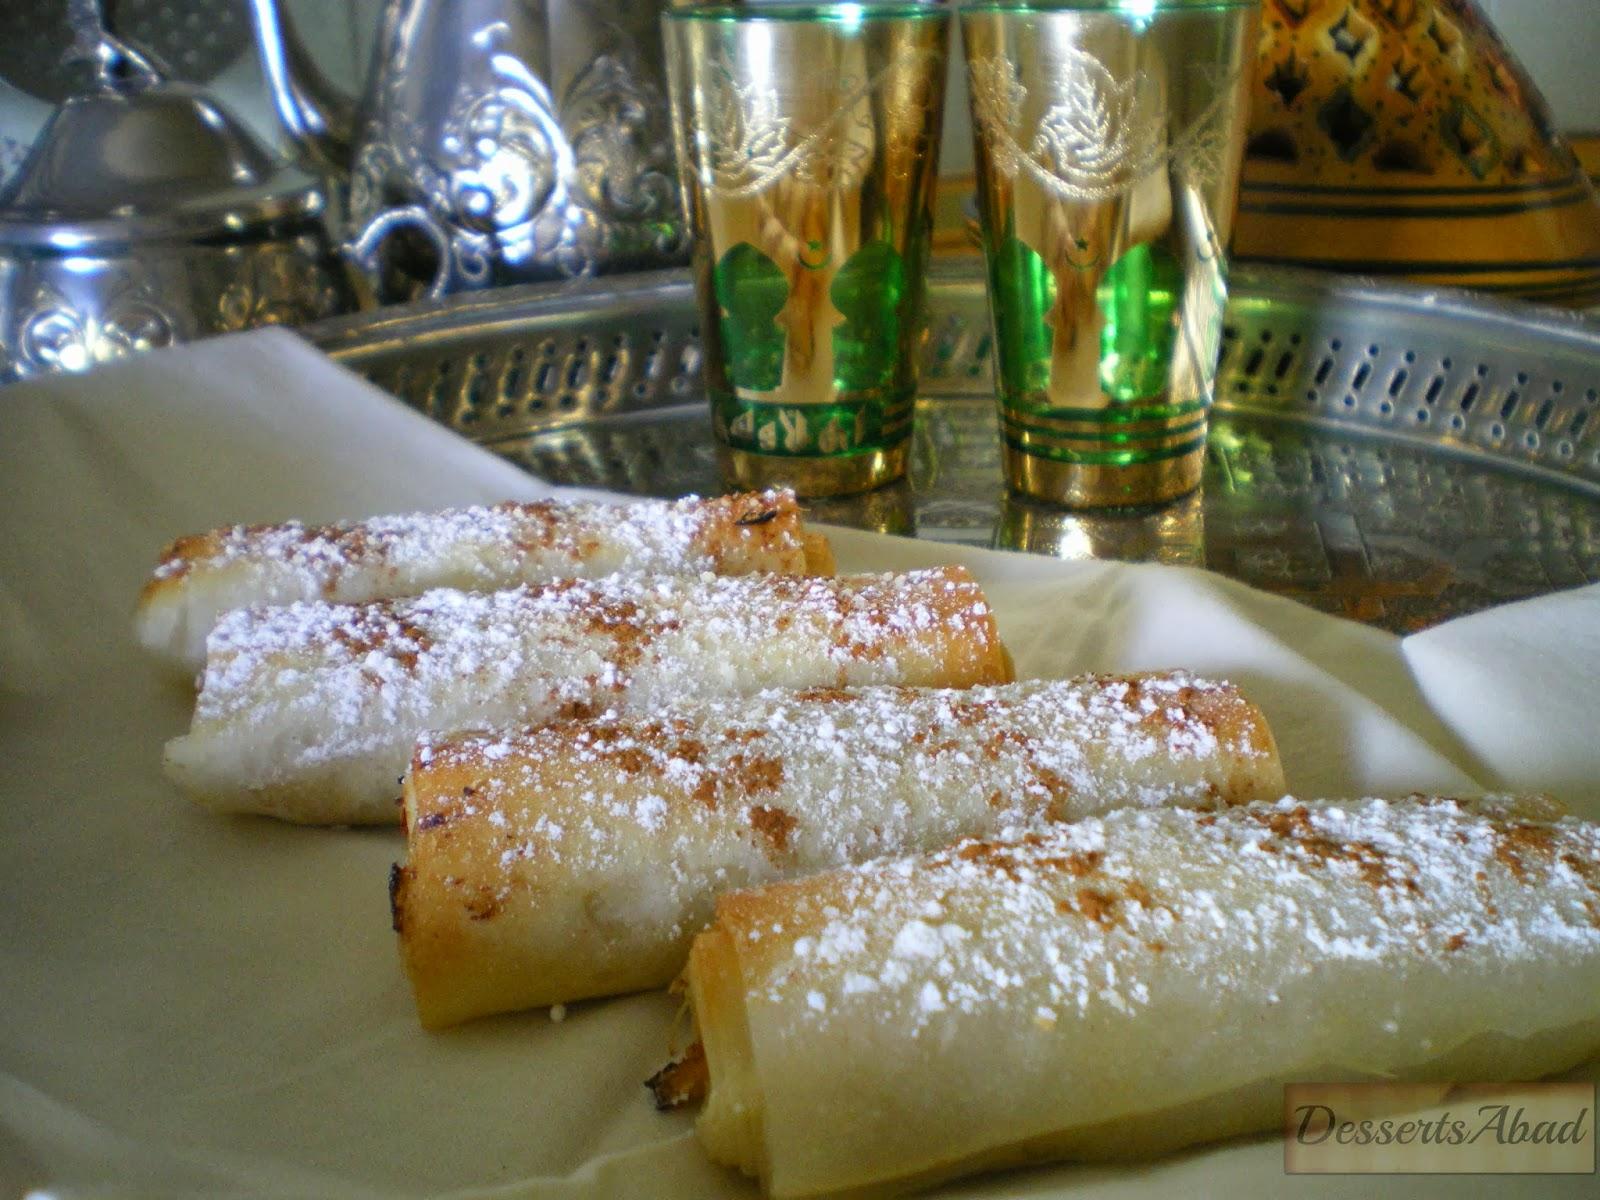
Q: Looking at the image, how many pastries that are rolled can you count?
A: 4